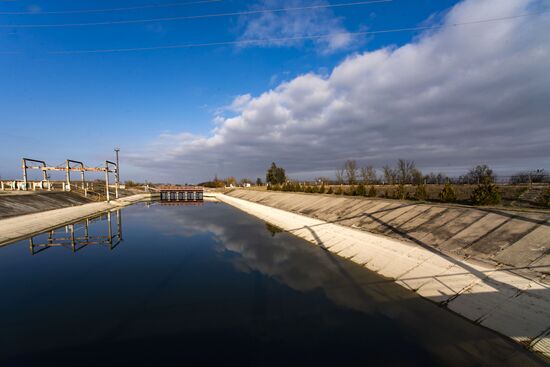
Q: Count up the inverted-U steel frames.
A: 3